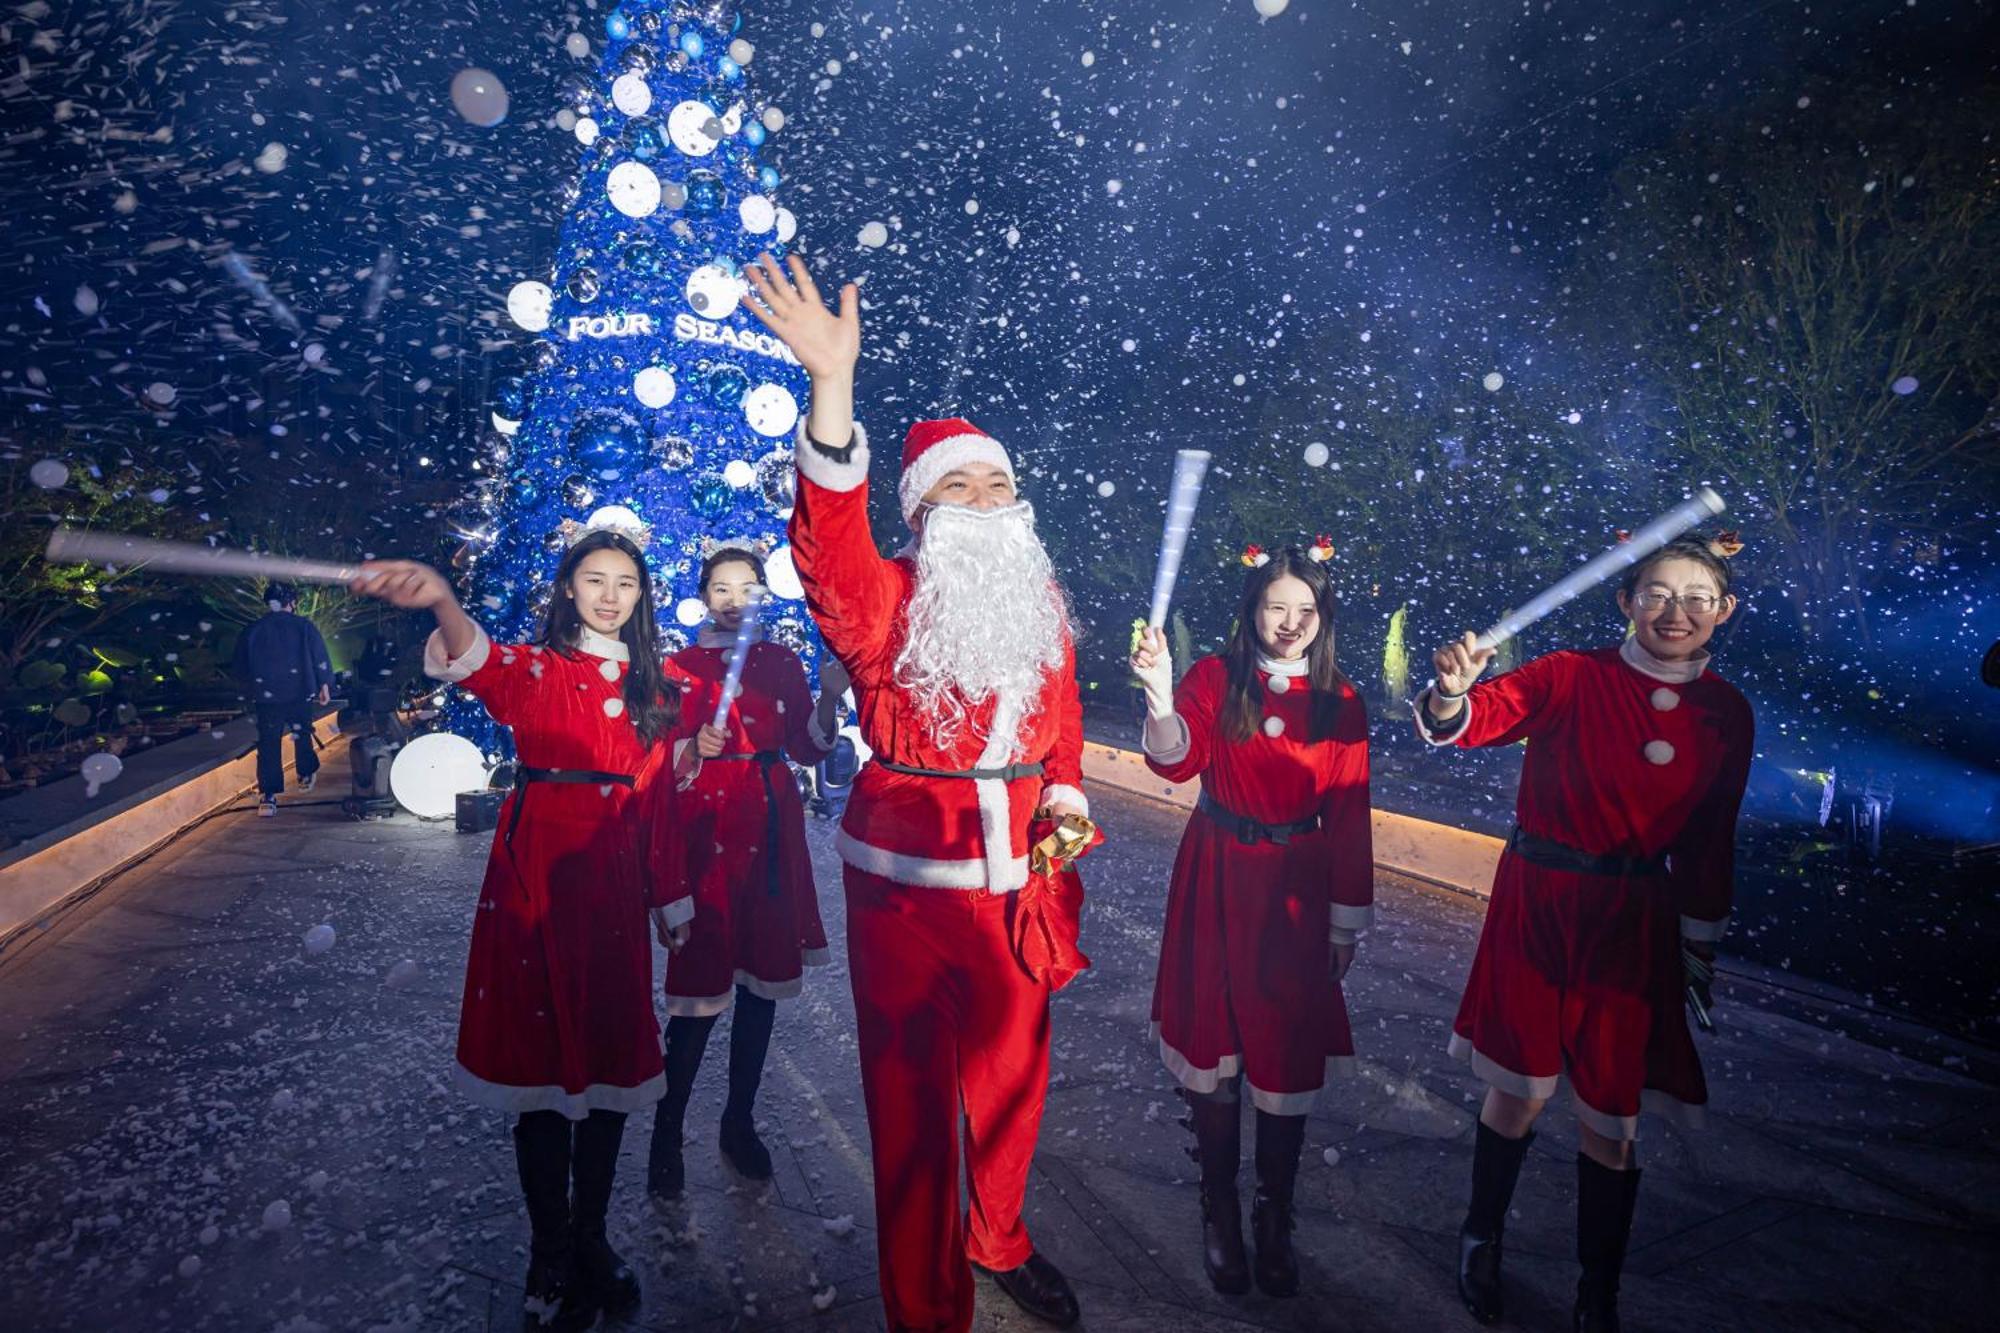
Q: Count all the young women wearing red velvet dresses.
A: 4